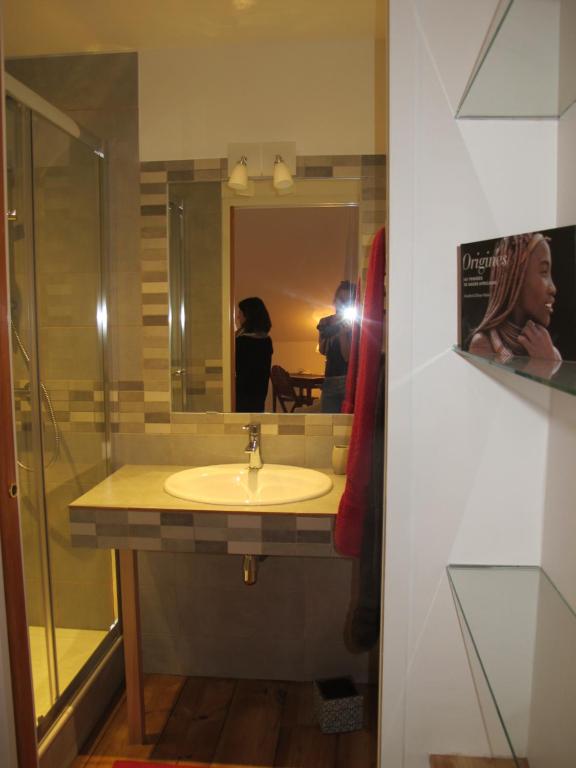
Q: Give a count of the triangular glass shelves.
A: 3